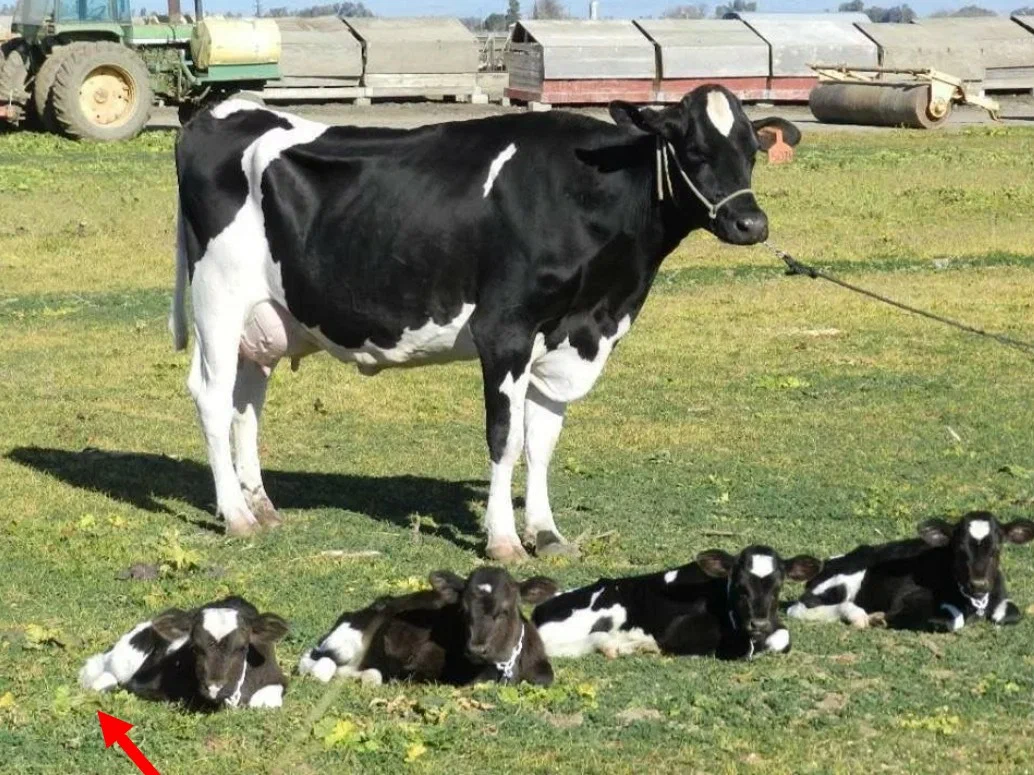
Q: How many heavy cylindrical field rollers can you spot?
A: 1